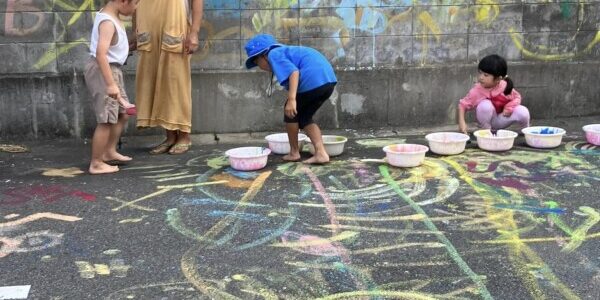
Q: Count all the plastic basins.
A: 8